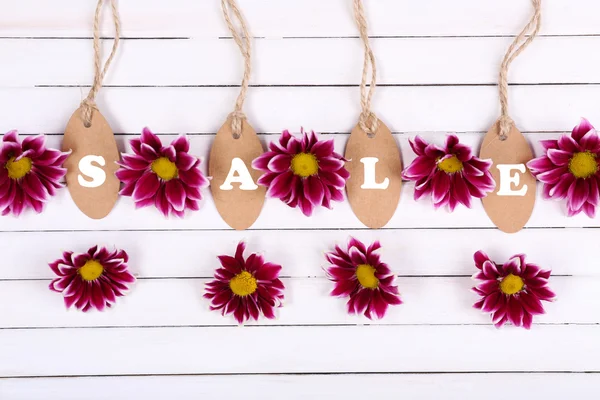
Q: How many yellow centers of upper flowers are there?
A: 5